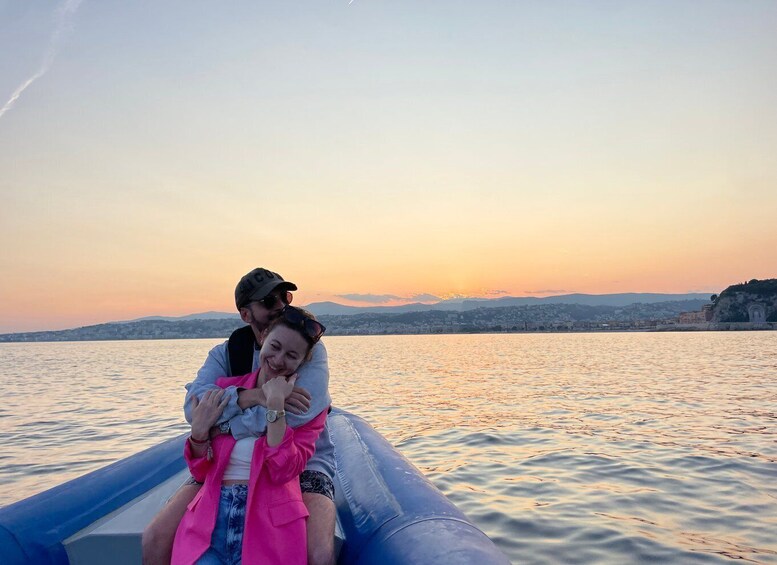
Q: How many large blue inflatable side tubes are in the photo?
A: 2